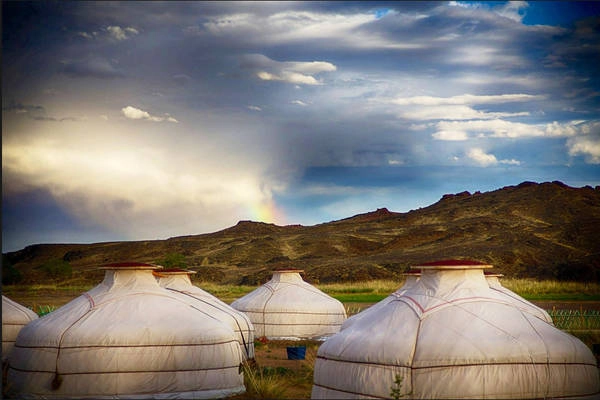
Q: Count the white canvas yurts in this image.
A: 7